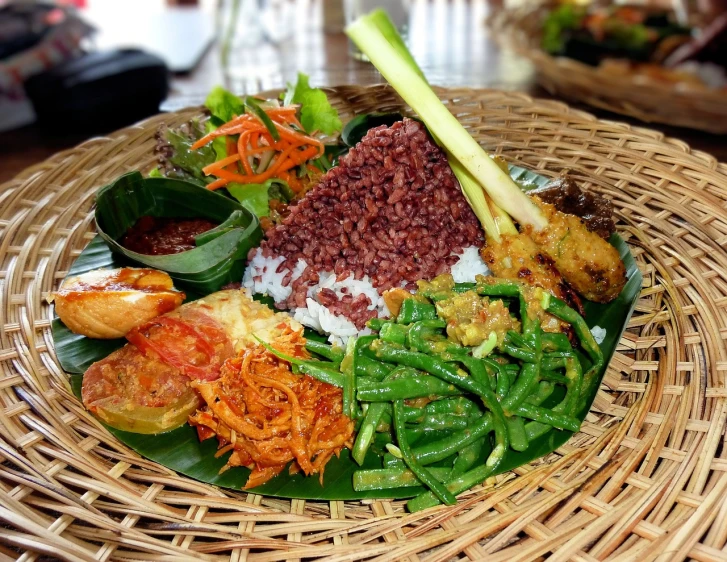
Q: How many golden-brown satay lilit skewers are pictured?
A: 2